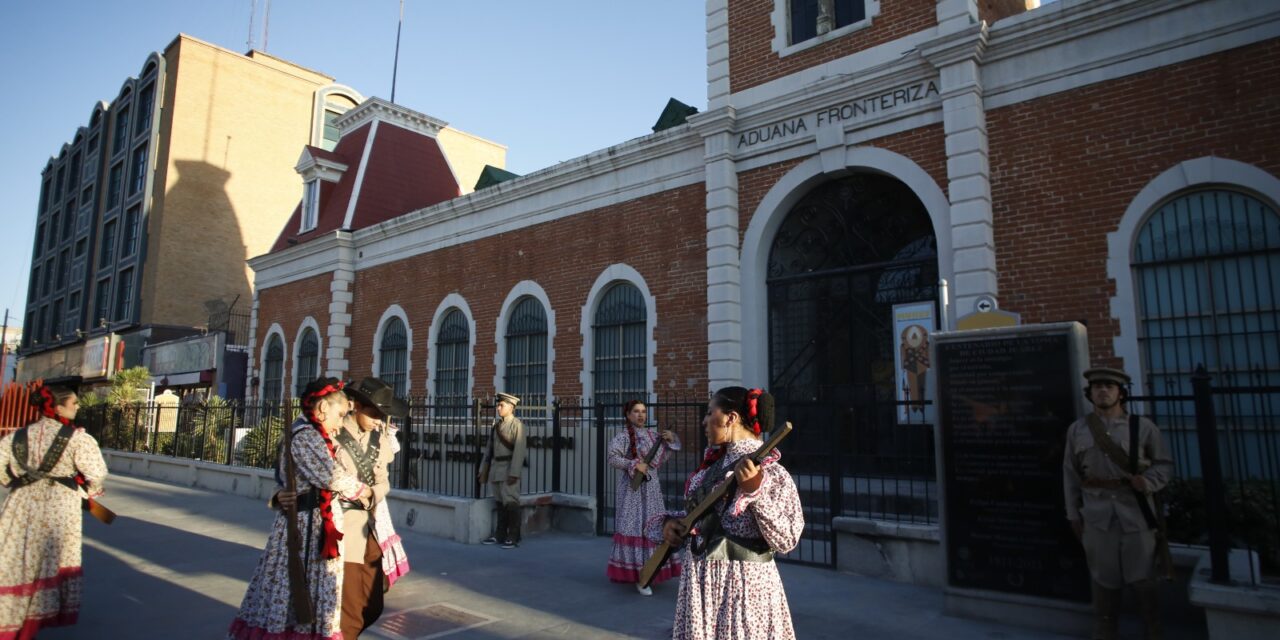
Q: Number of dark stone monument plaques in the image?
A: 1